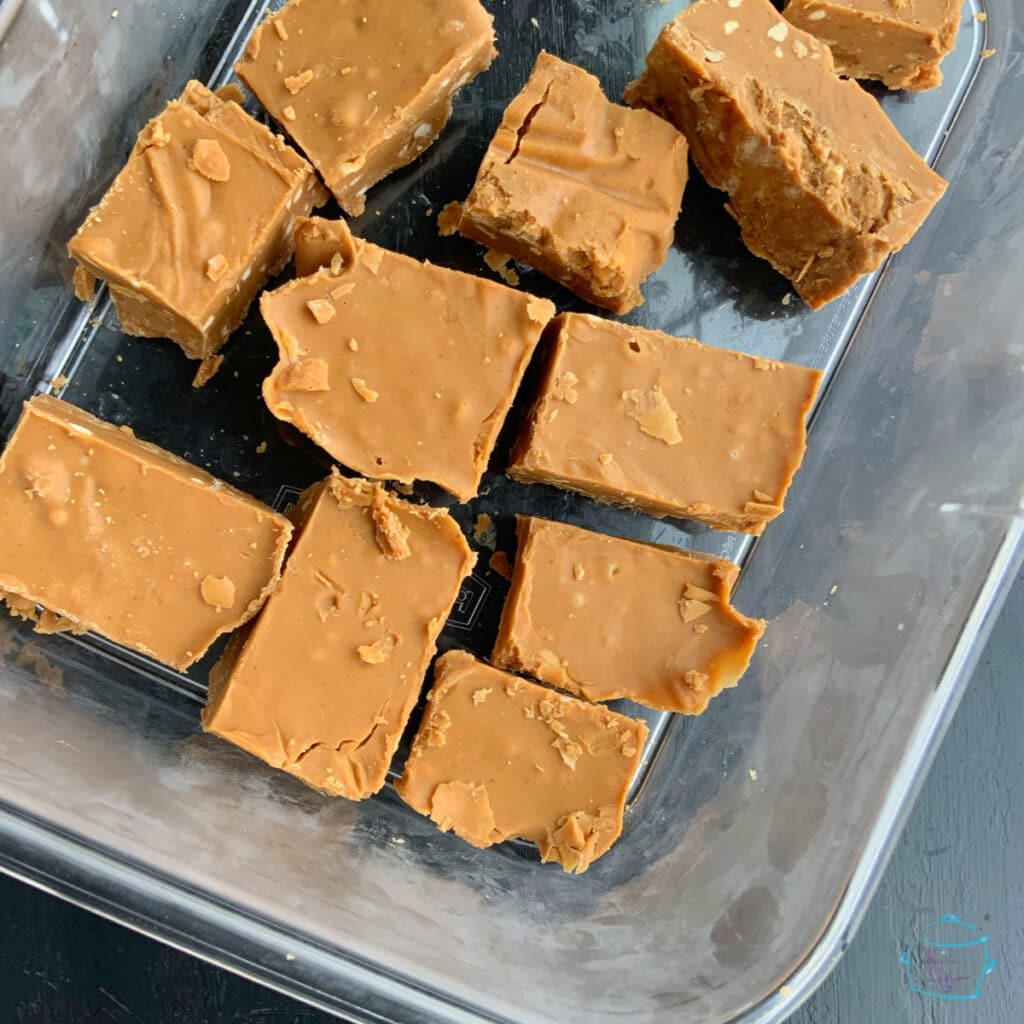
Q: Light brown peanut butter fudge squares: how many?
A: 11